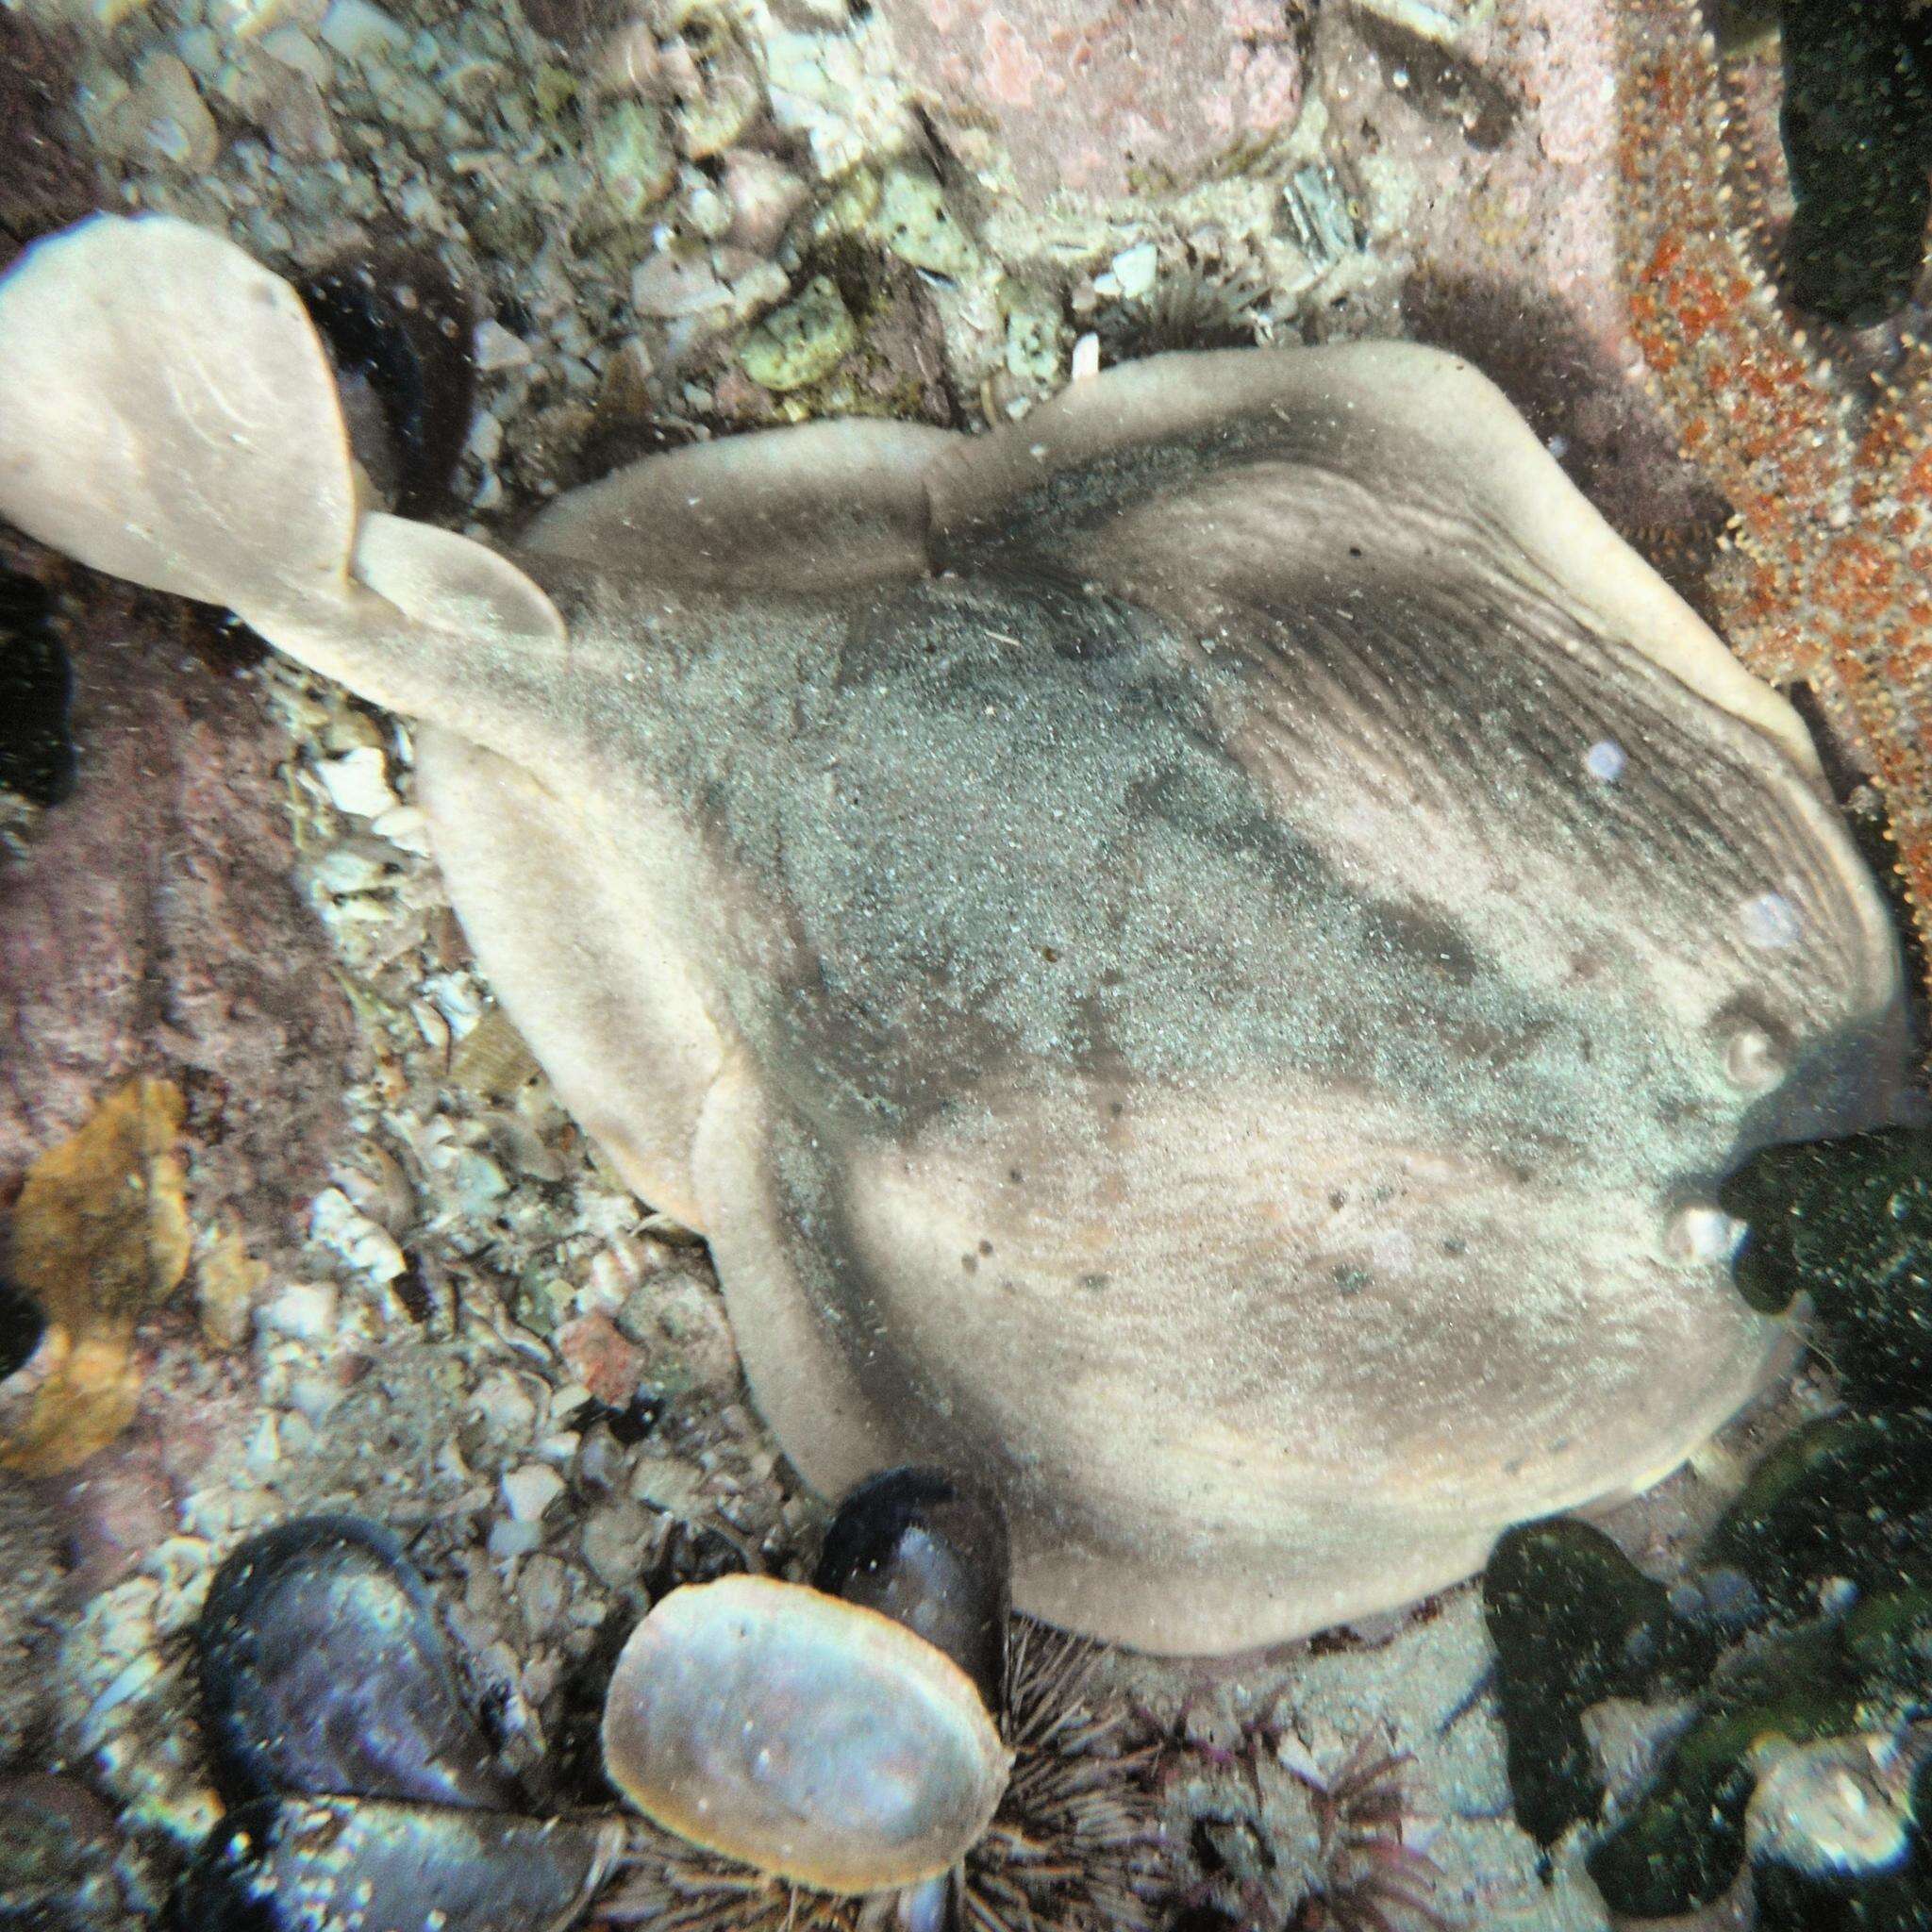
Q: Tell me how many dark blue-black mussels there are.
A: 4